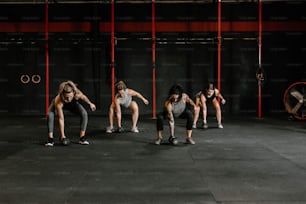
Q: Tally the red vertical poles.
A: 5